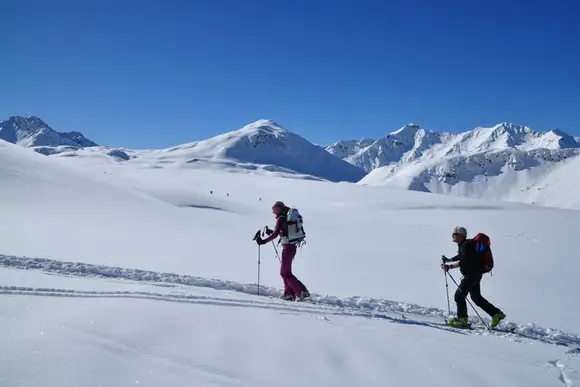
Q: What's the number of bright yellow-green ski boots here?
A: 2